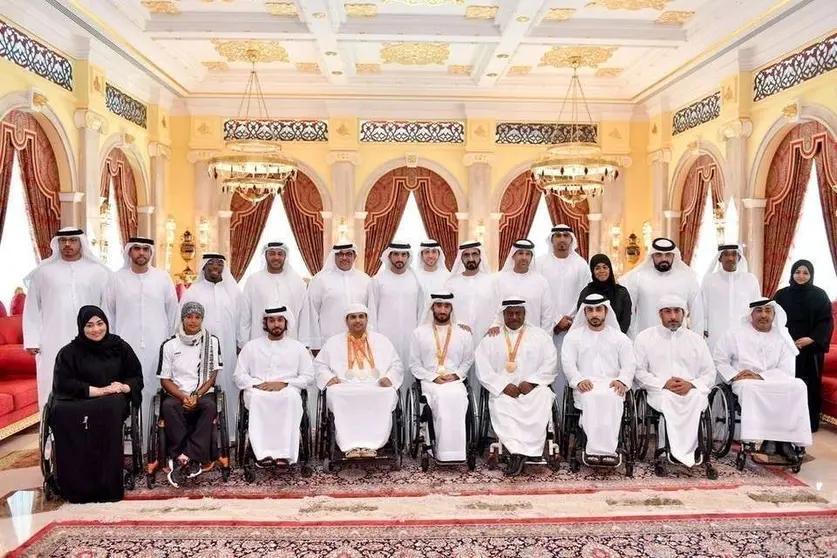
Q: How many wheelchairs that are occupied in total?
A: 9